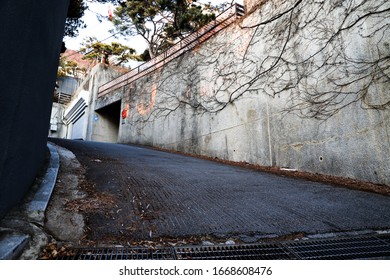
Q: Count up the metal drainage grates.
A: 3